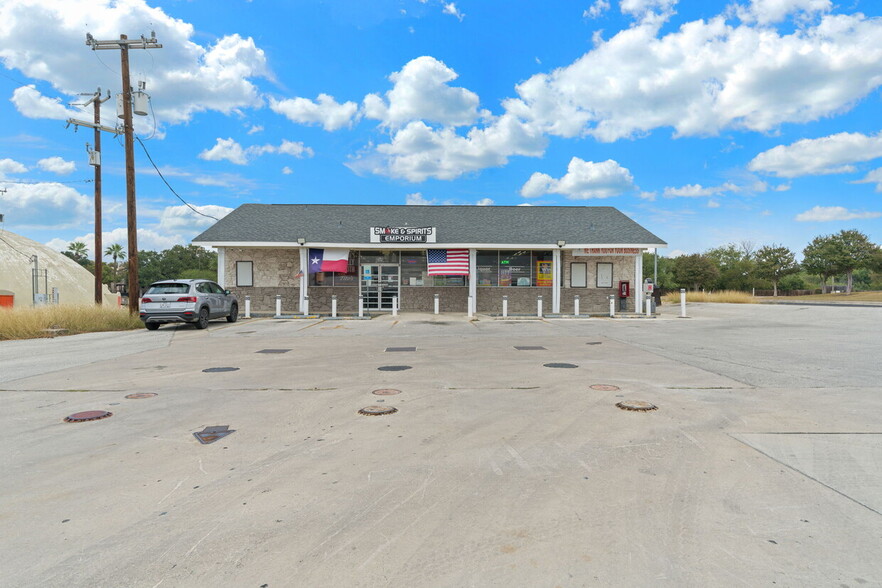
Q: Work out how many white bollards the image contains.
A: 14